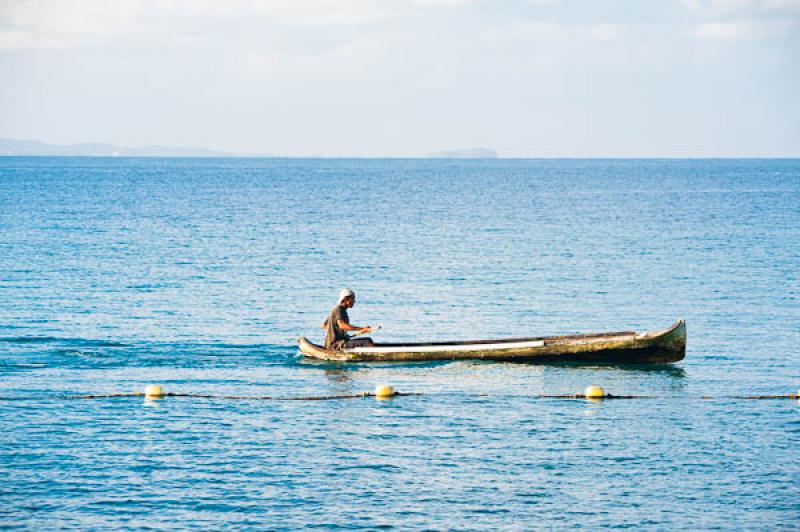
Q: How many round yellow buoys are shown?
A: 3